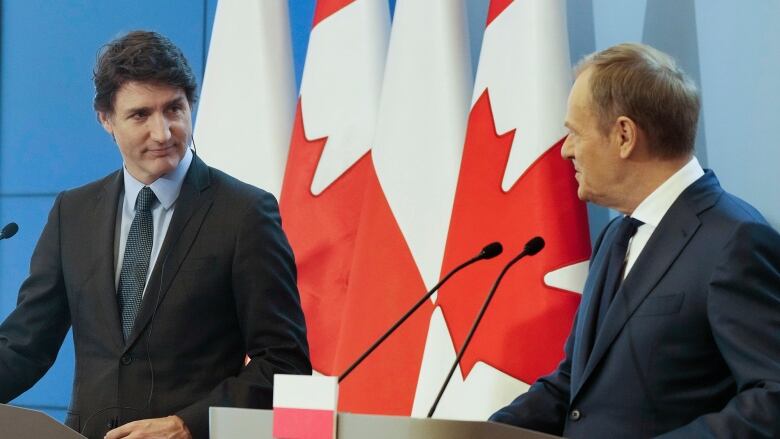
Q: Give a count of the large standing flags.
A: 4